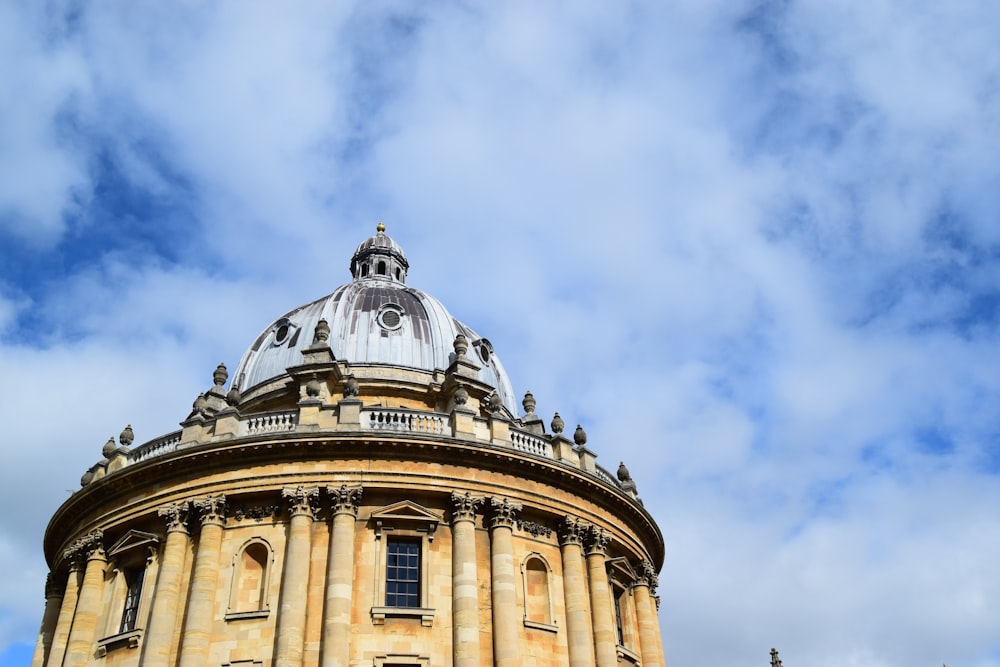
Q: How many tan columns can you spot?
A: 13